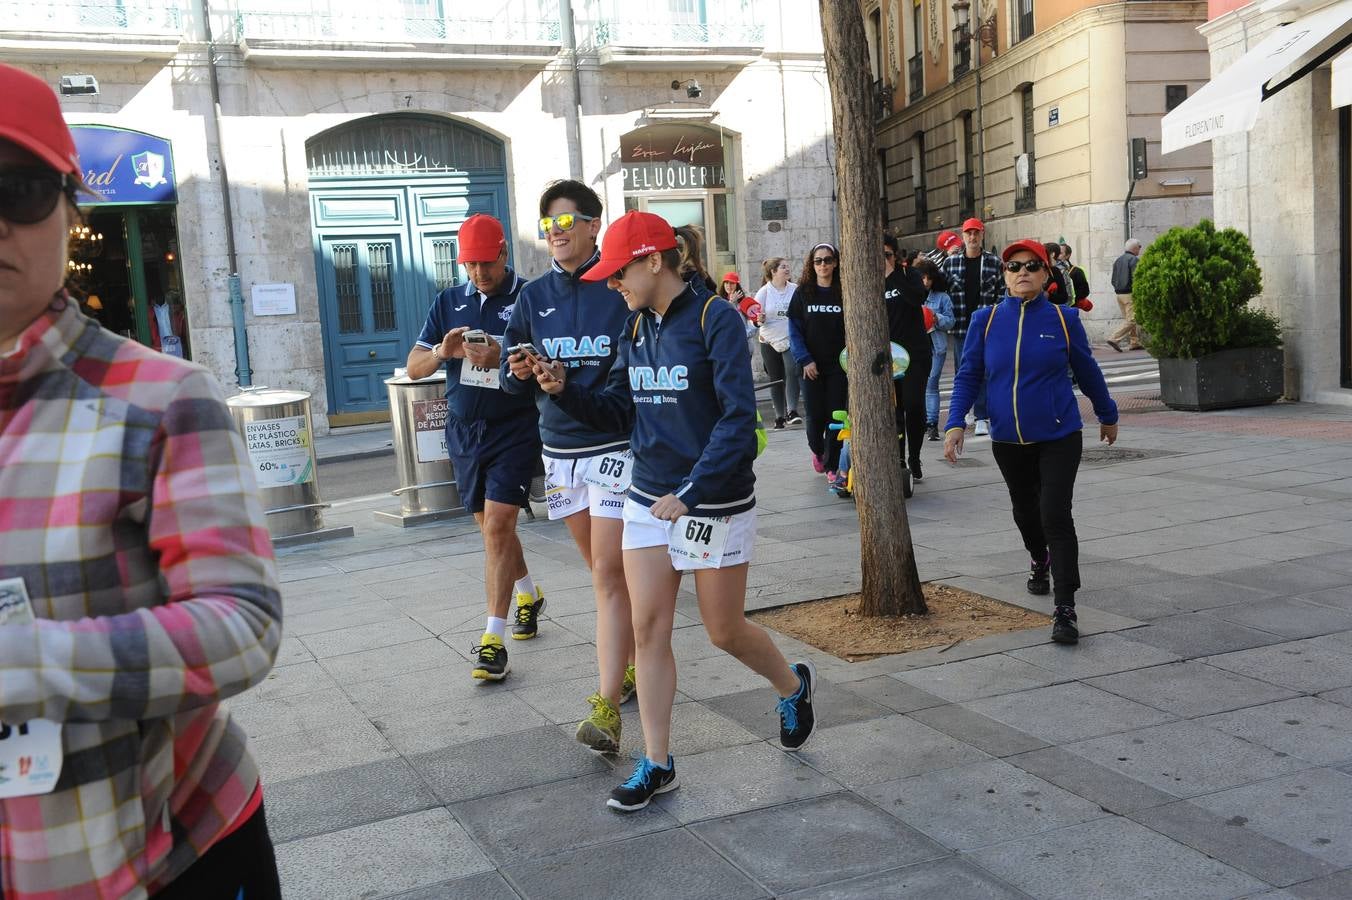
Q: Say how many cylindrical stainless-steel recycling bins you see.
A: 2